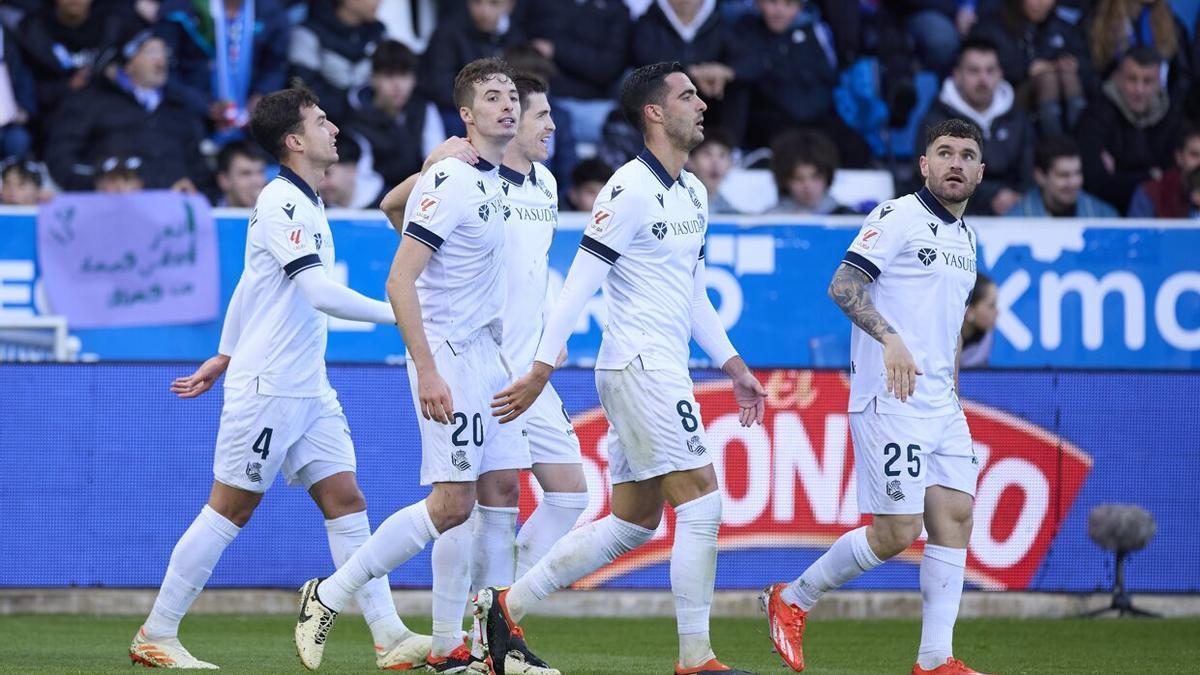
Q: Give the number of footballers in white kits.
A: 5